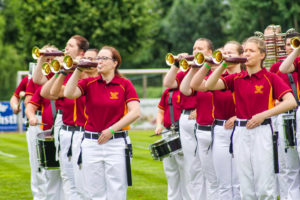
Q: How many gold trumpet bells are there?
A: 9